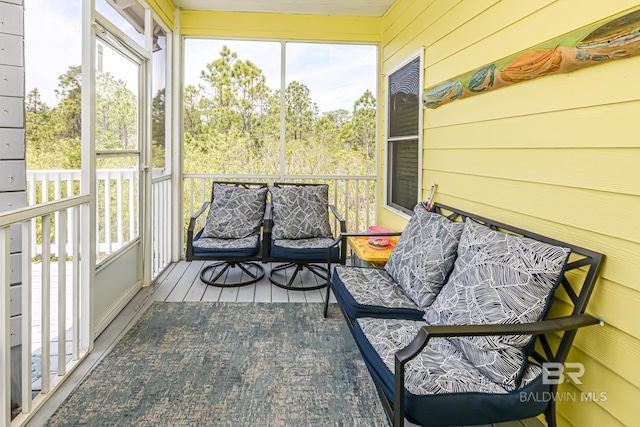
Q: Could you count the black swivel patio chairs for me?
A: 2